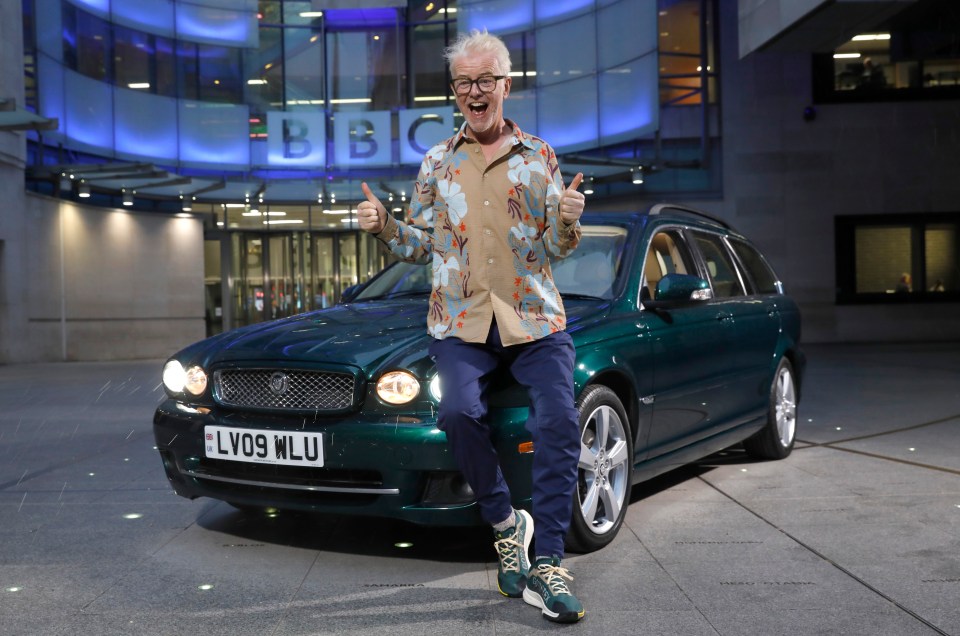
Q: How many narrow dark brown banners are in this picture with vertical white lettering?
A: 0